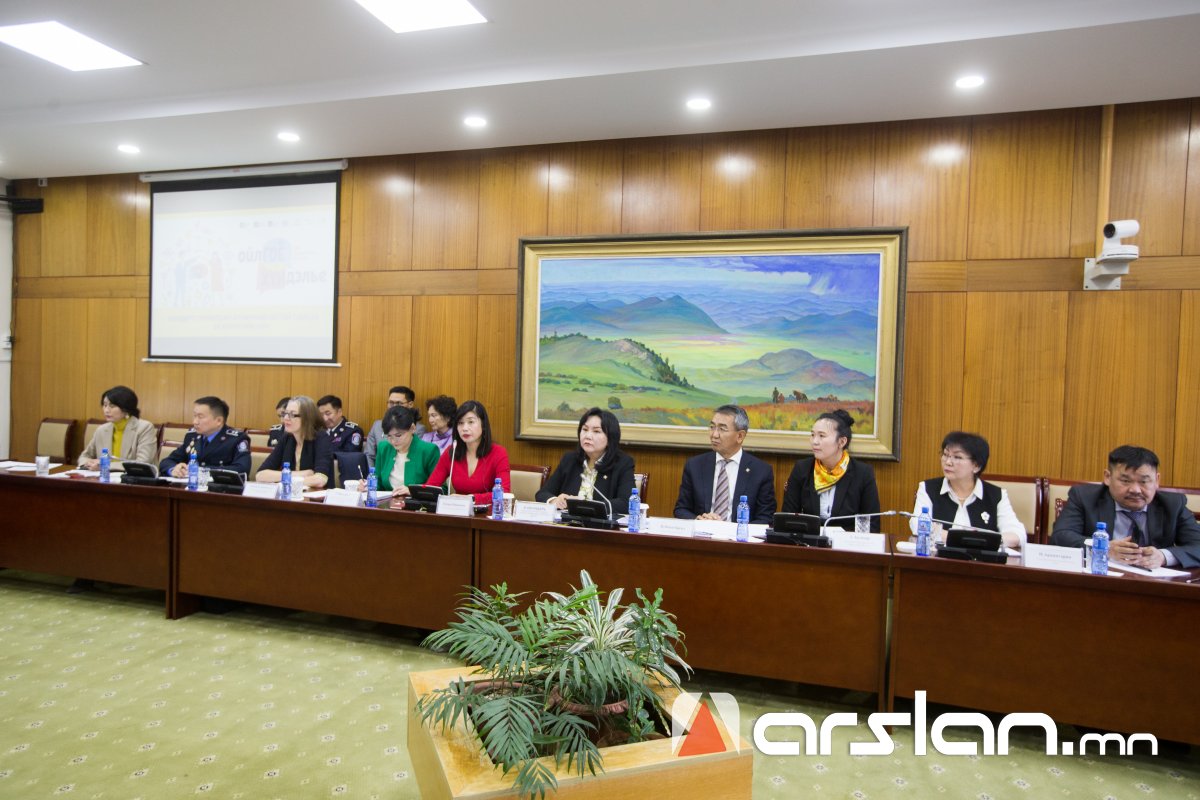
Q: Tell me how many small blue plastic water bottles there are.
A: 9